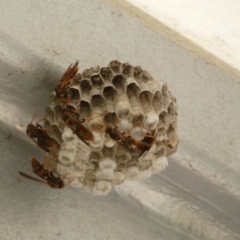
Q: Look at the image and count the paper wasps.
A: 6